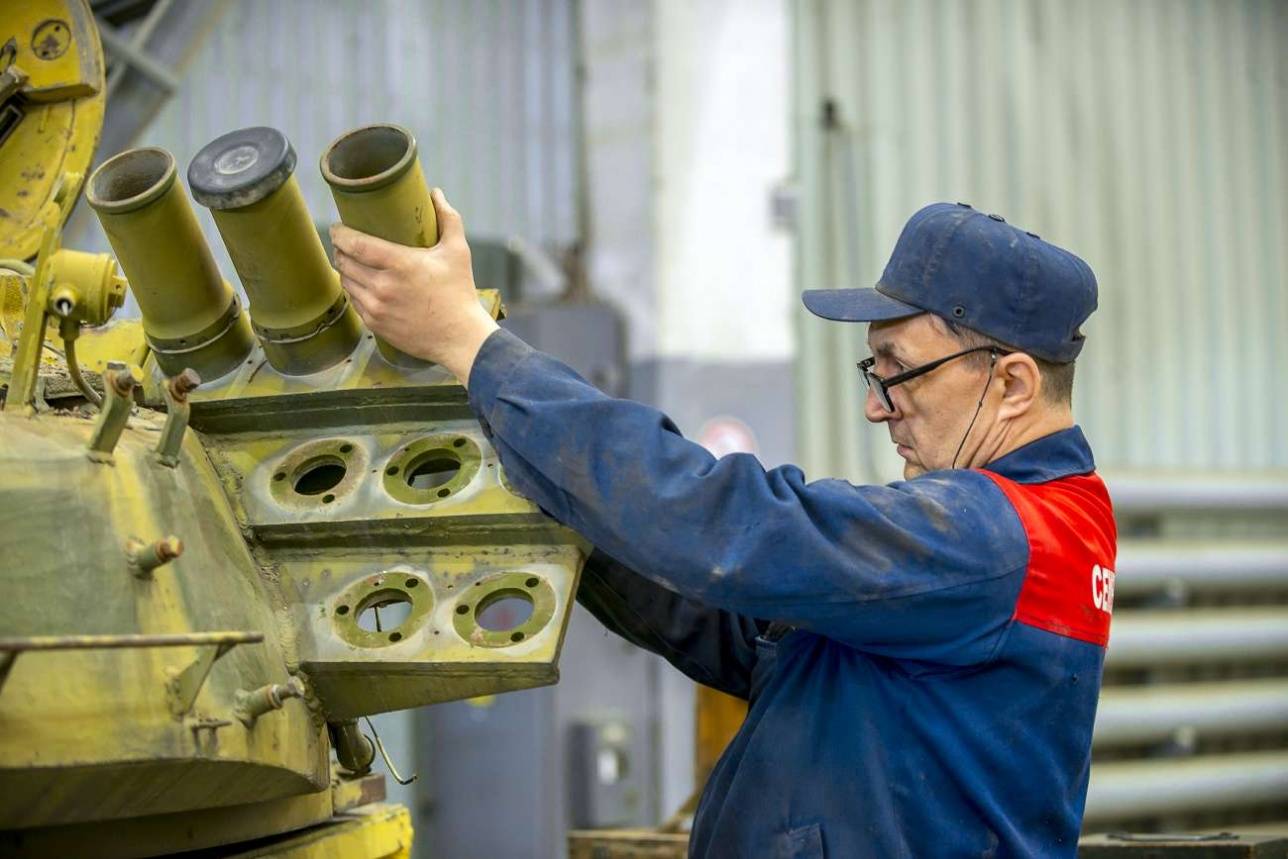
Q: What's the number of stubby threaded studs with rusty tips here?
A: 4